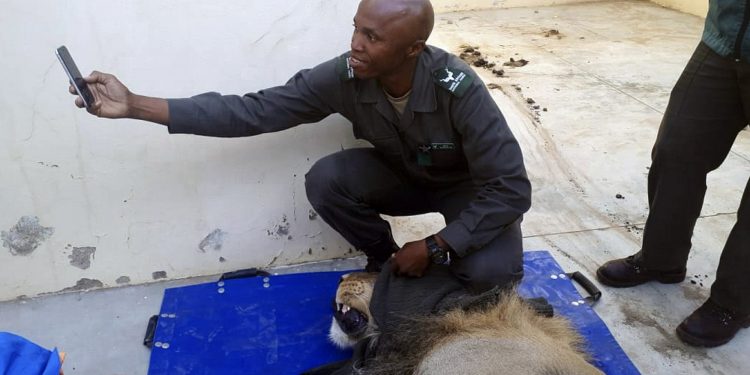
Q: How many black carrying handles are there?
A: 3